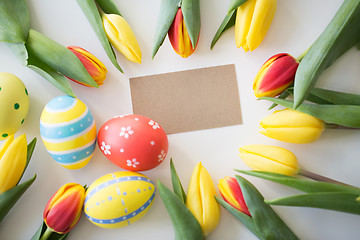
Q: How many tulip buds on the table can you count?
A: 11